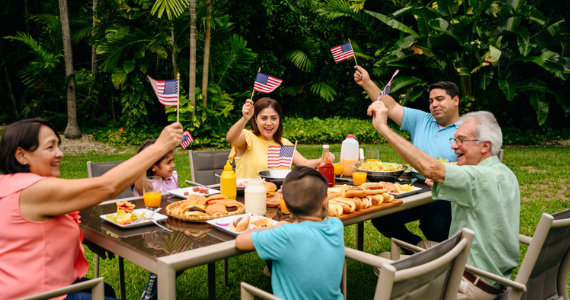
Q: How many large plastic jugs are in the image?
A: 1